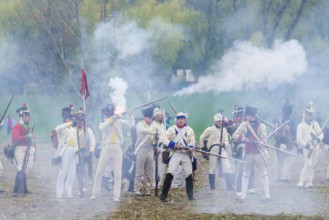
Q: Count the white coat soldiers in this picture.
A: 9